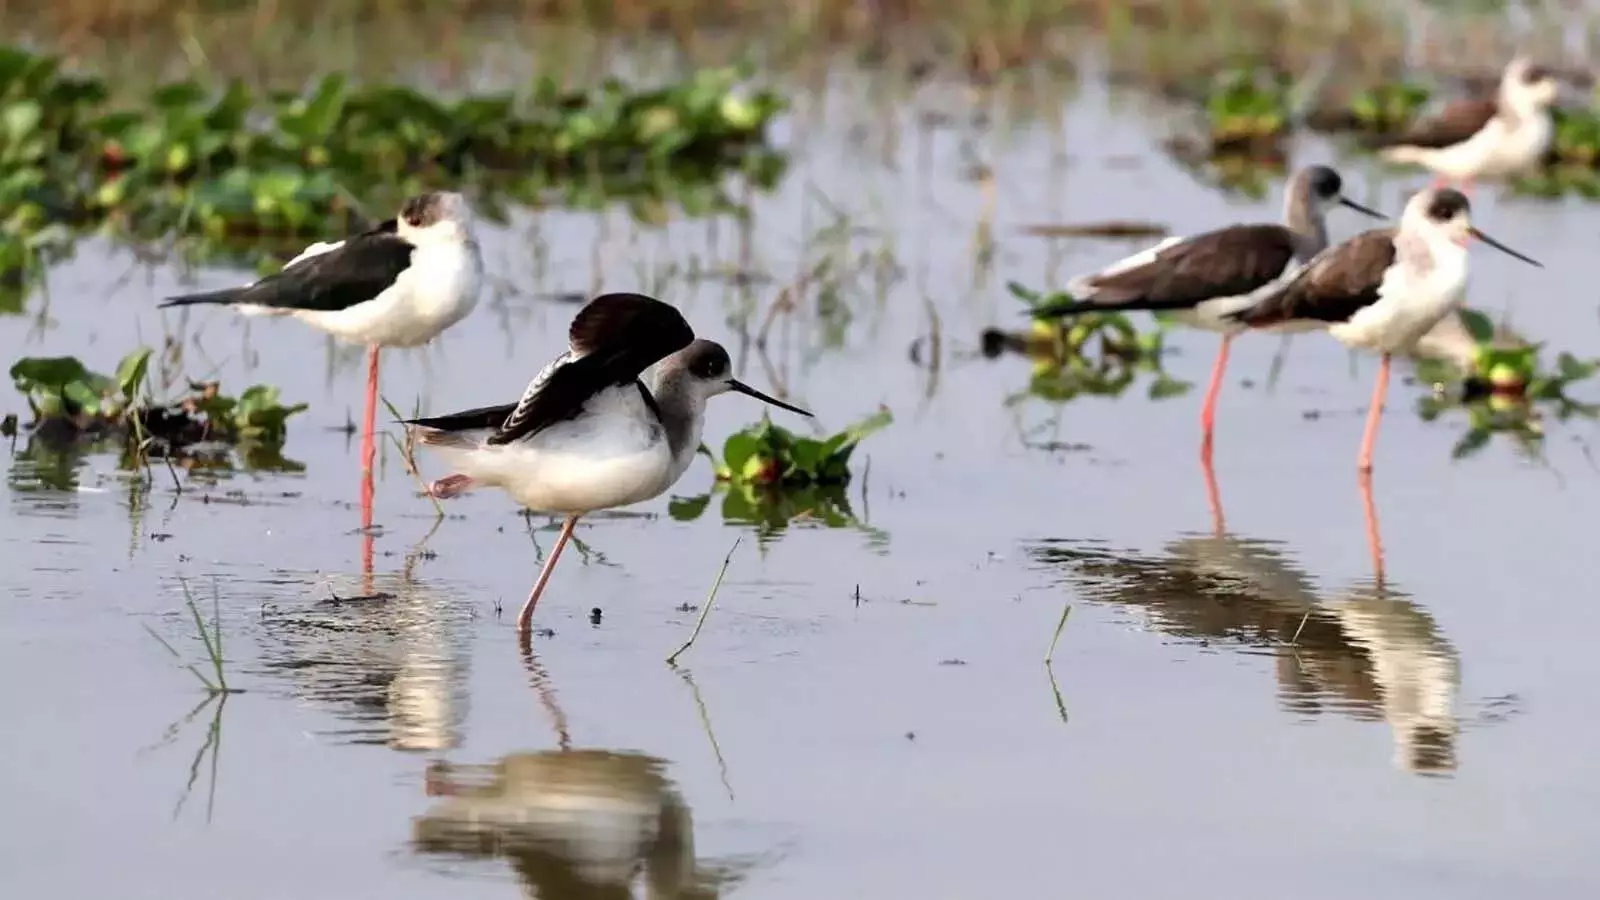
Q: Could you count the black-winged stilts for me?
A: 5